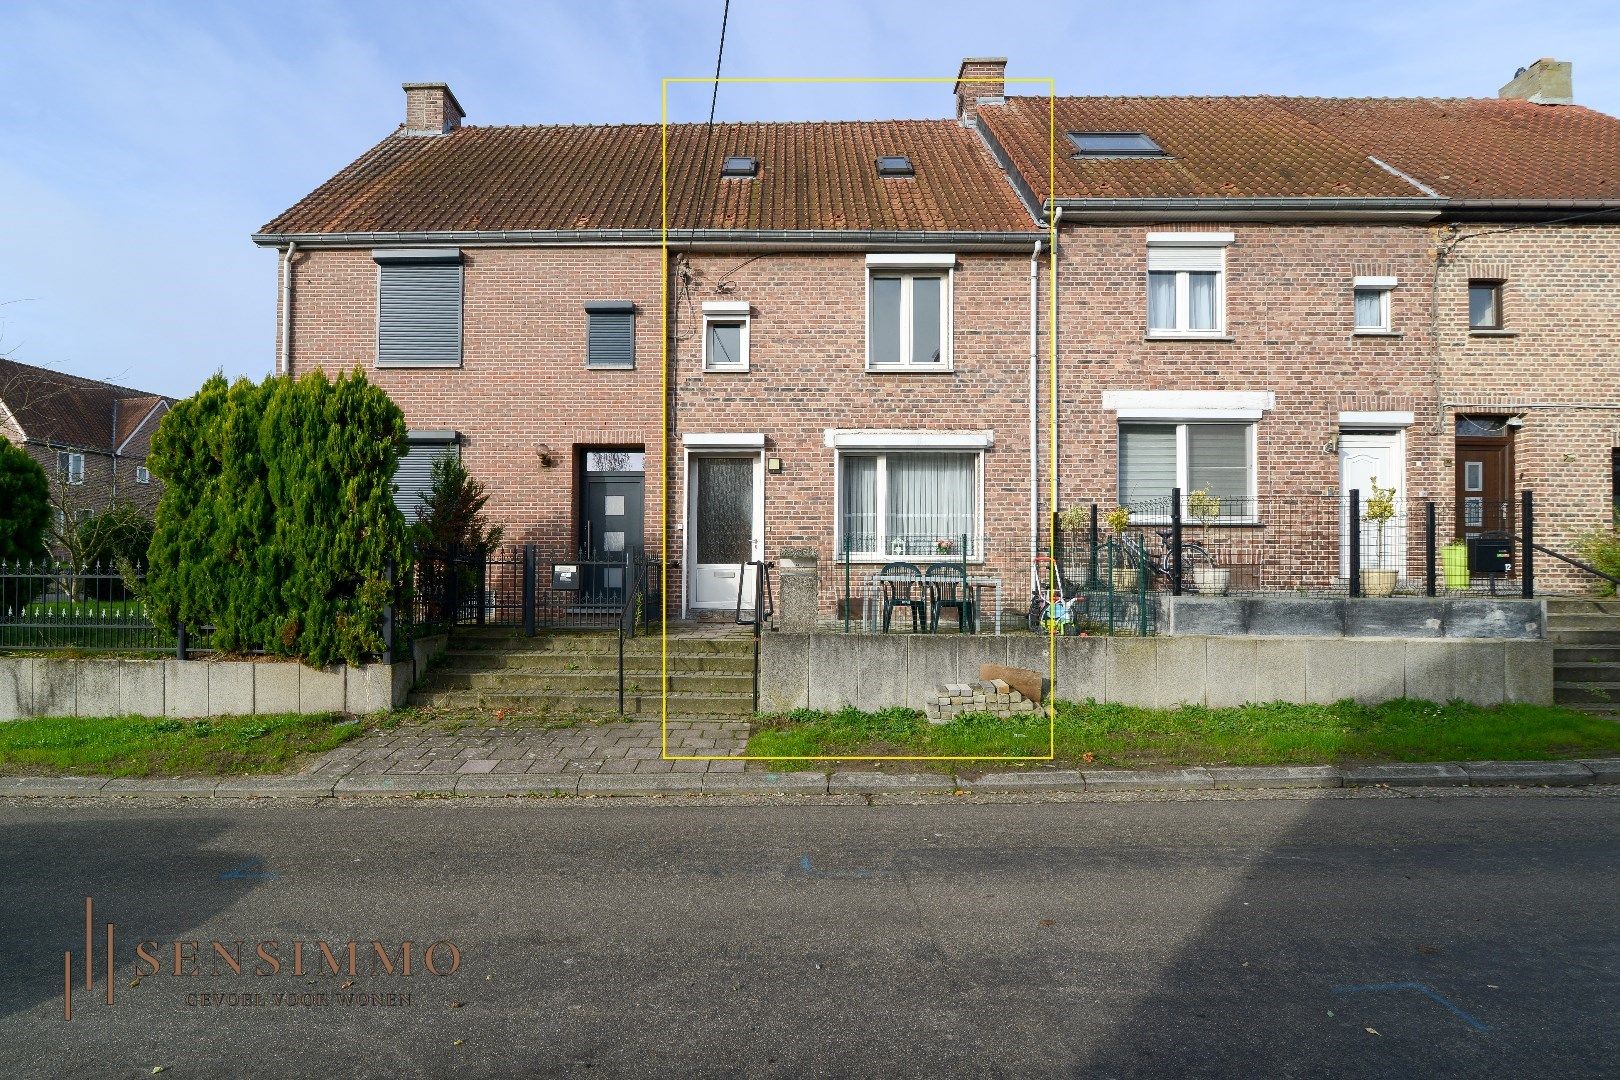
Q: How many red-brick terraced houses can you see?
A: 4